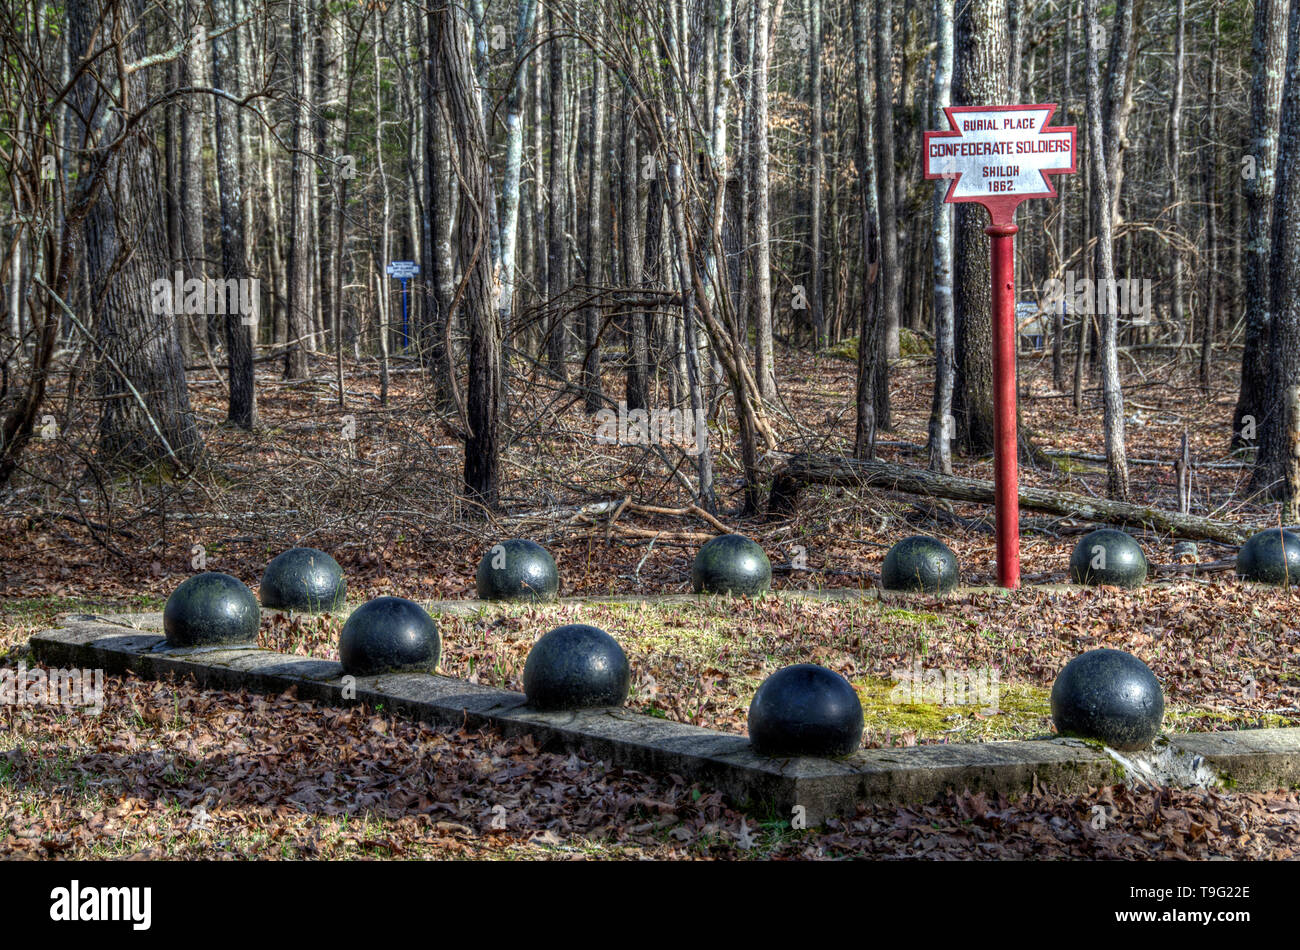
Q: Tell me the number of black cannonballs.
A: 11